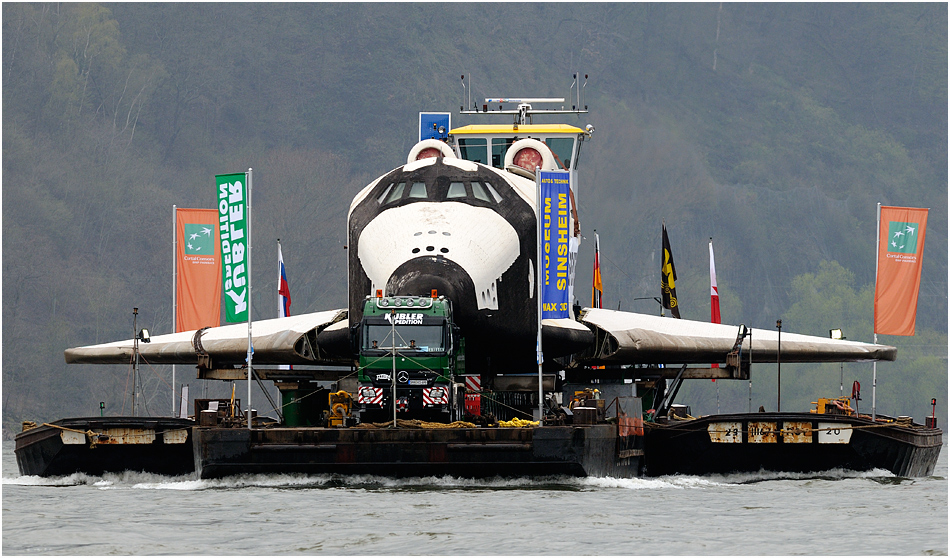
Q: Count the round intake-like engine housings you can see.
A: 2